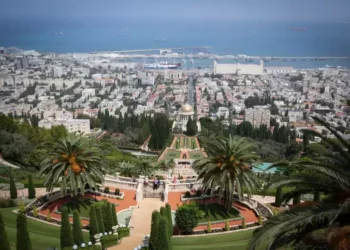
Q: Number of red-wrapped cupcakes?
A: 0